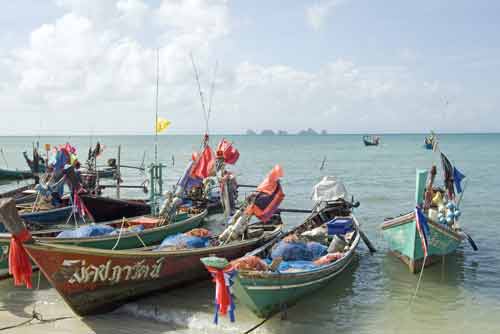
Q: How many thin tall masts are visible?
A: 3